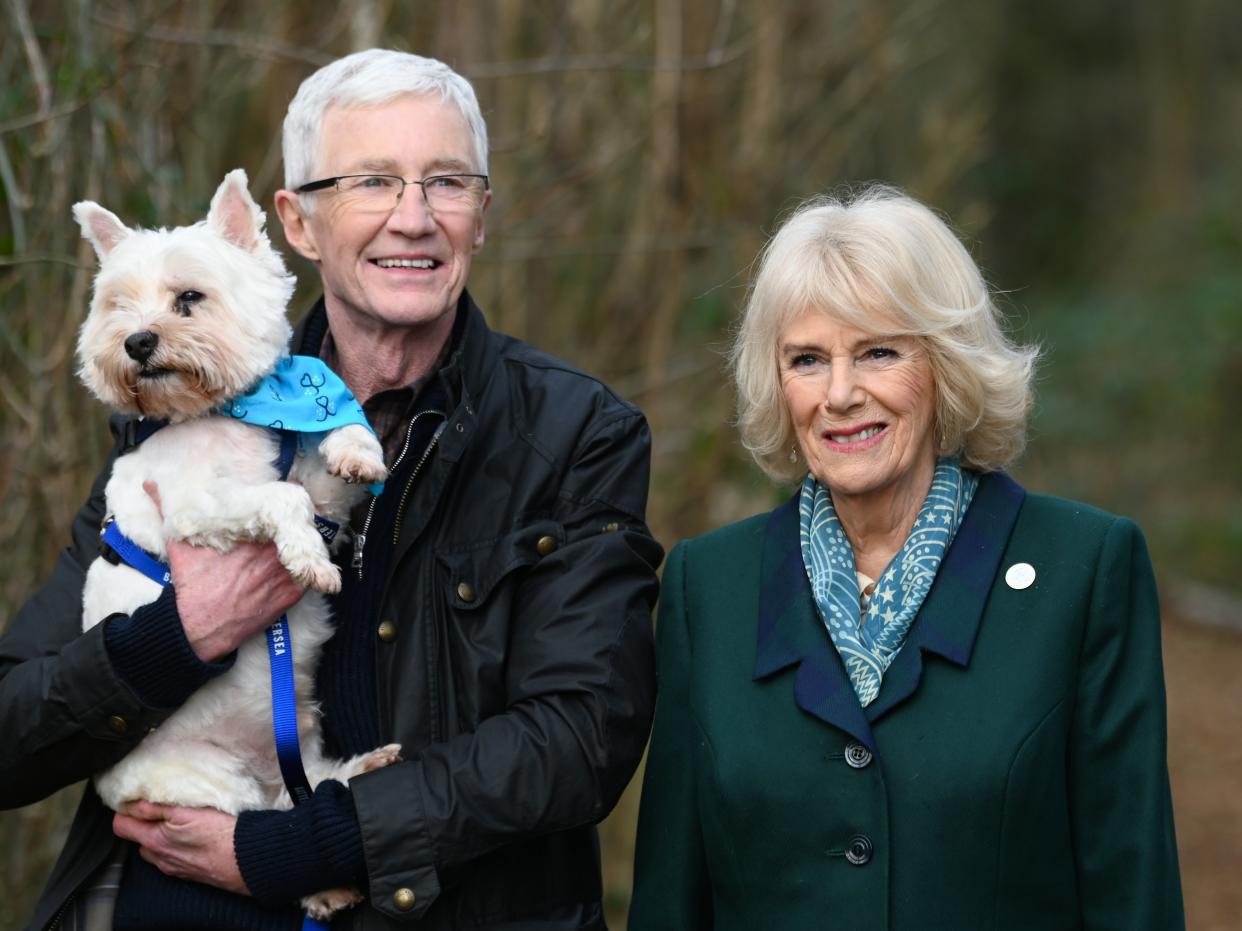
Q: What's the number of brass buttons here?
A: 5